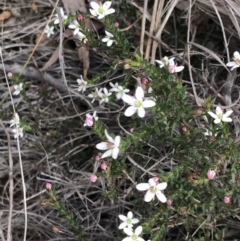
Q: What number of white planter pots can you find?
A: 0